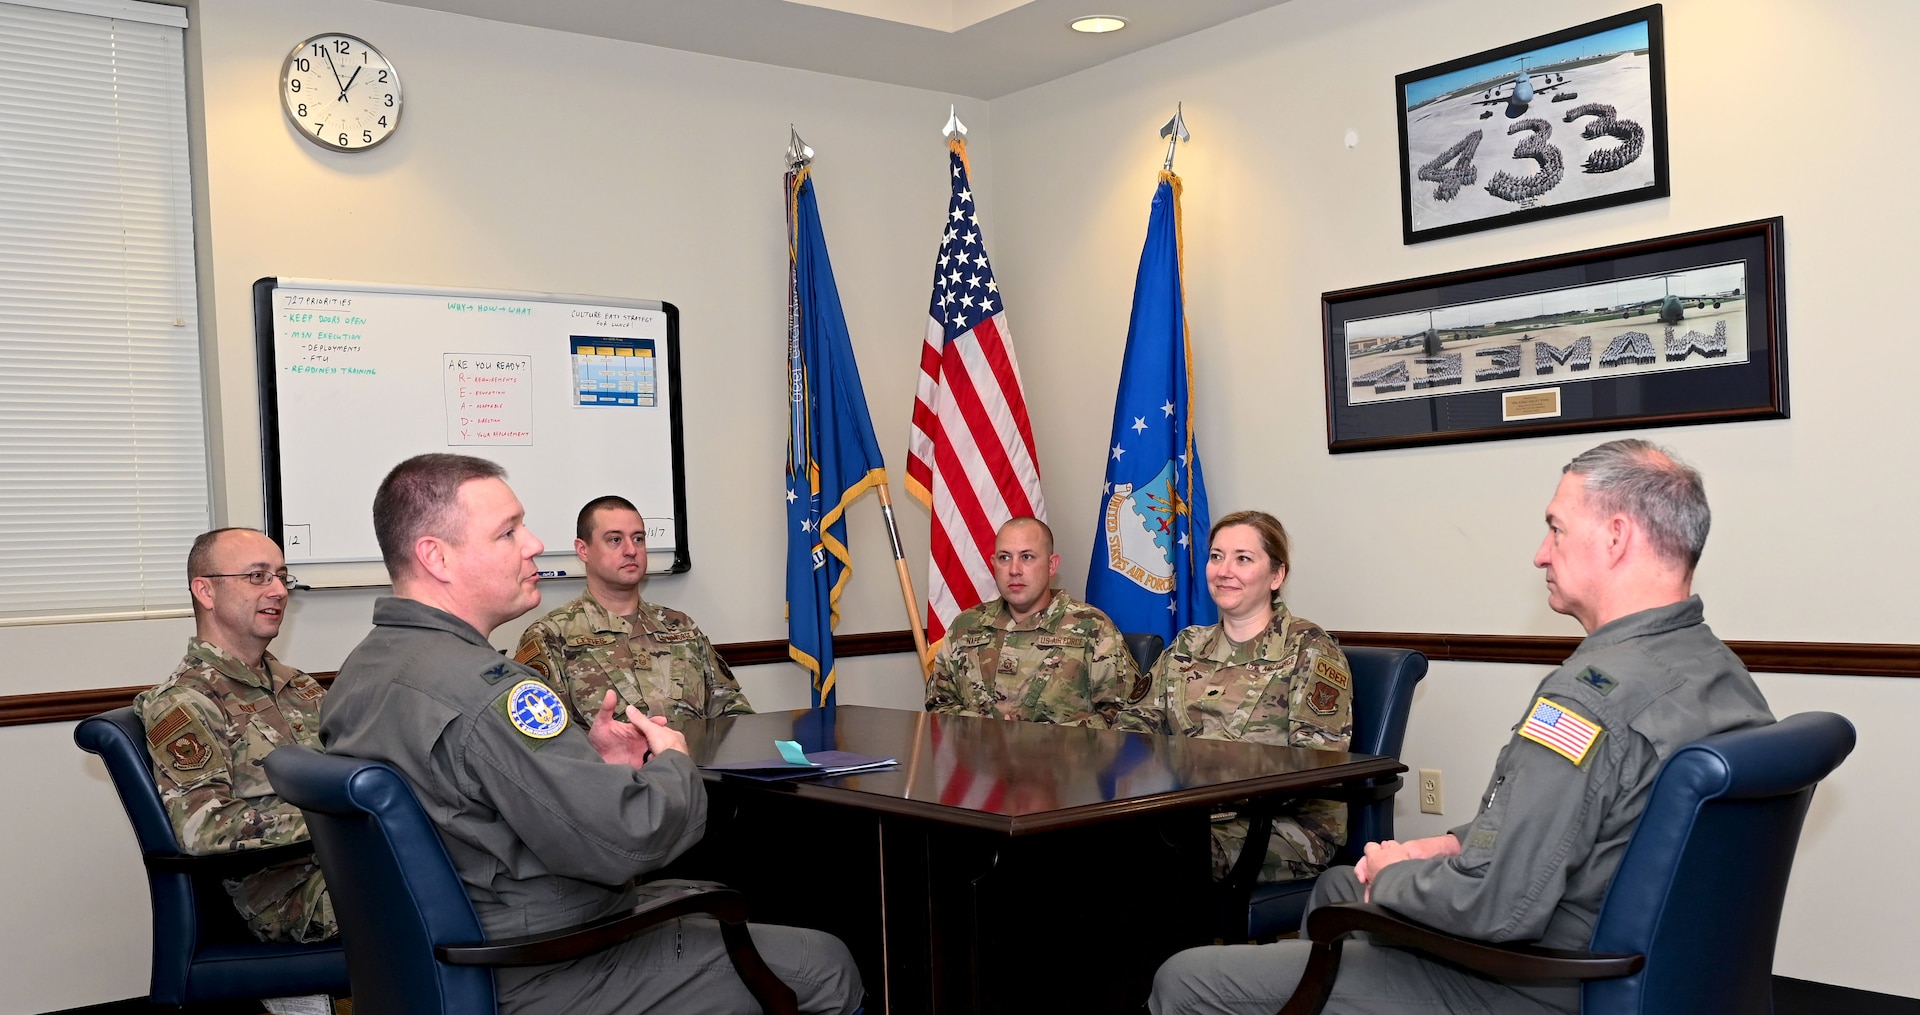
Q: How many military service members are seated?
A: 6